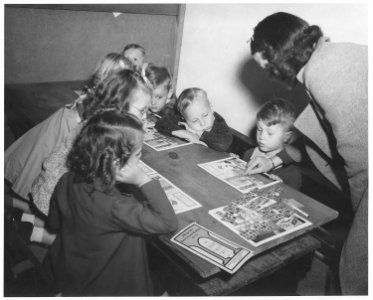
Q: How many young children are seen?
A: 7